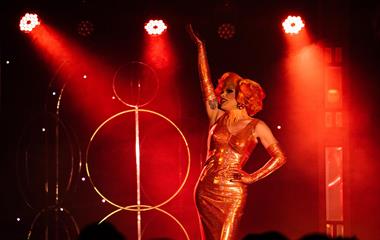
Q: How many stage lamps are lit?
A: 3